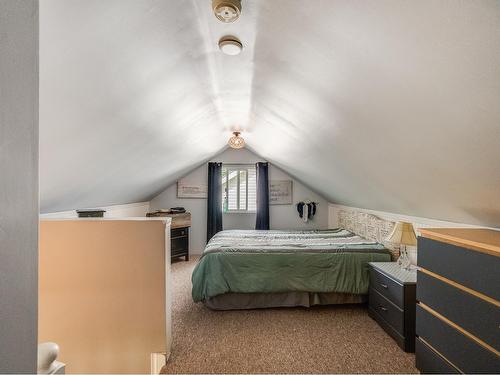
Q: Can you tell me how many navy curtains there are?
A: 2